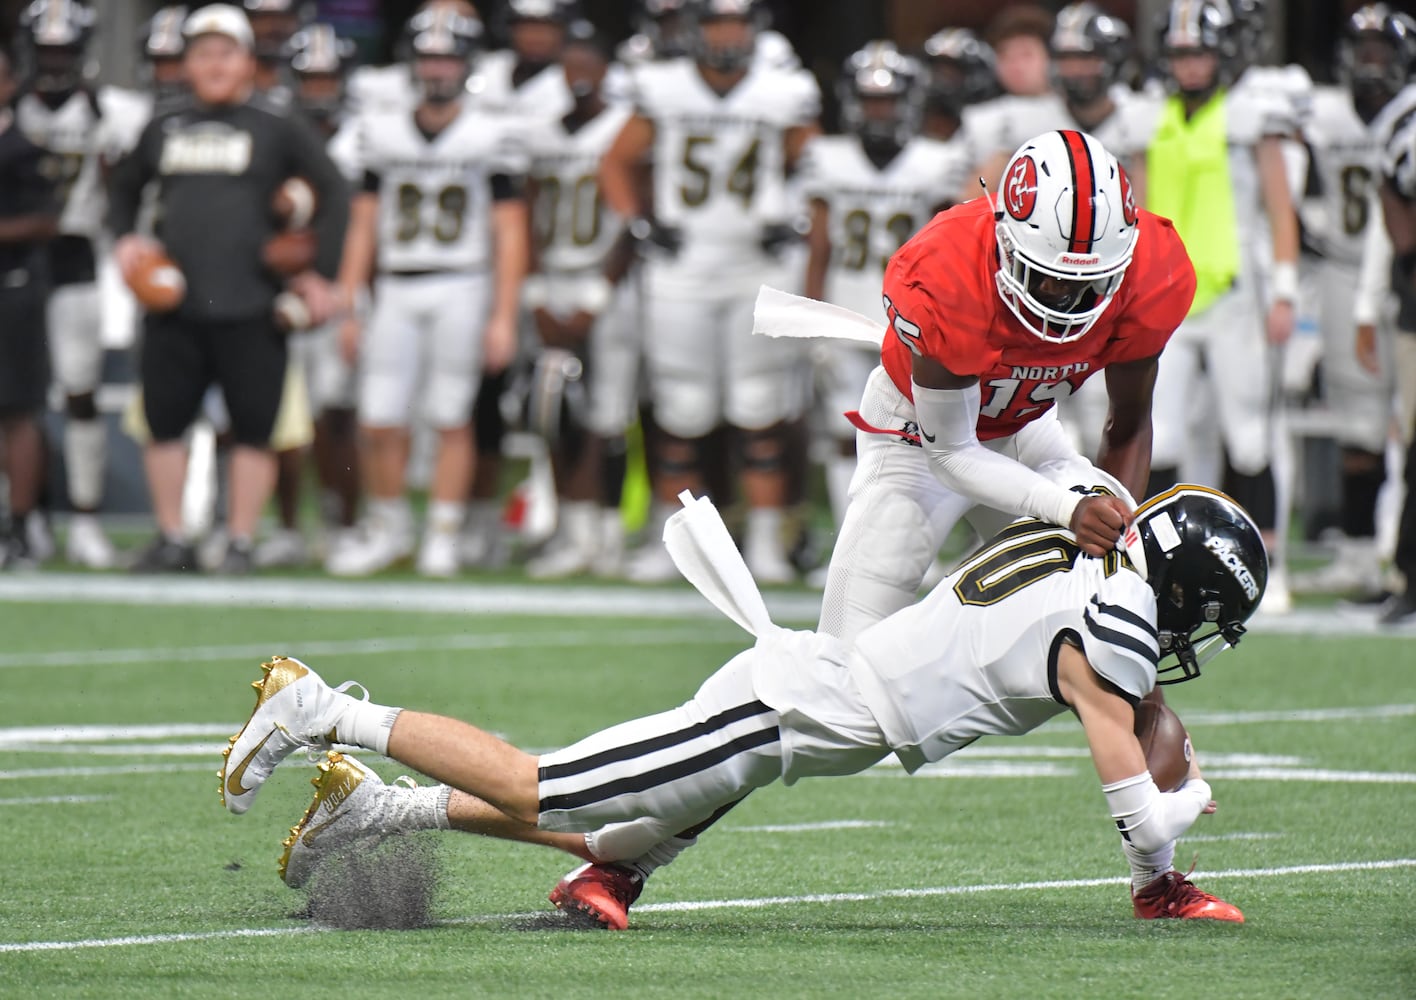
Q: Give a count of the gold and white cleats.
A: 2